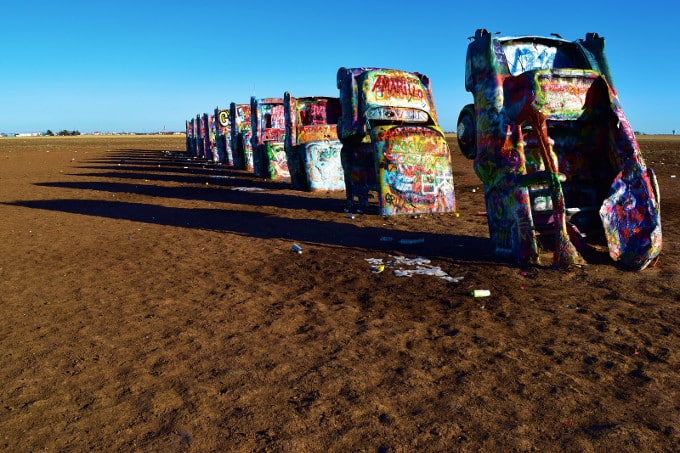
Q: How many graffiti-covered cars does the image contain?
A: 10